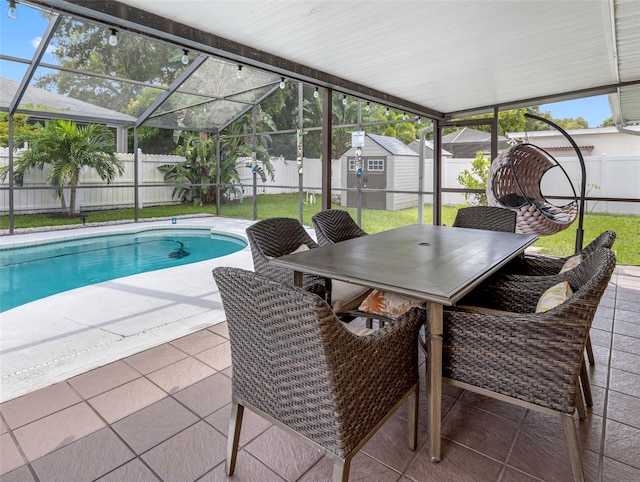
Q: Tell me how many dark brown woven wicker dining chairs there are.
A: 6